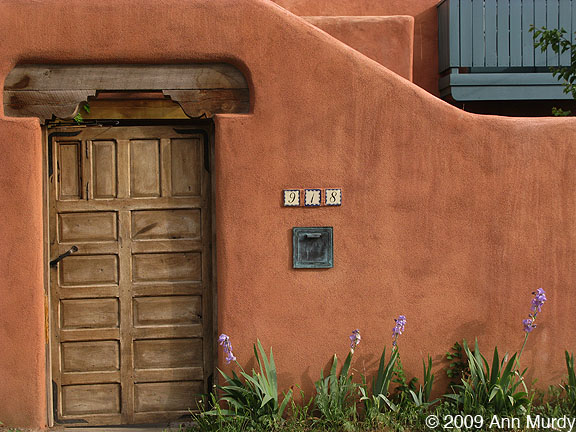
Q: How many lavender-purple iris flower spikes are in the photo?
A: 4